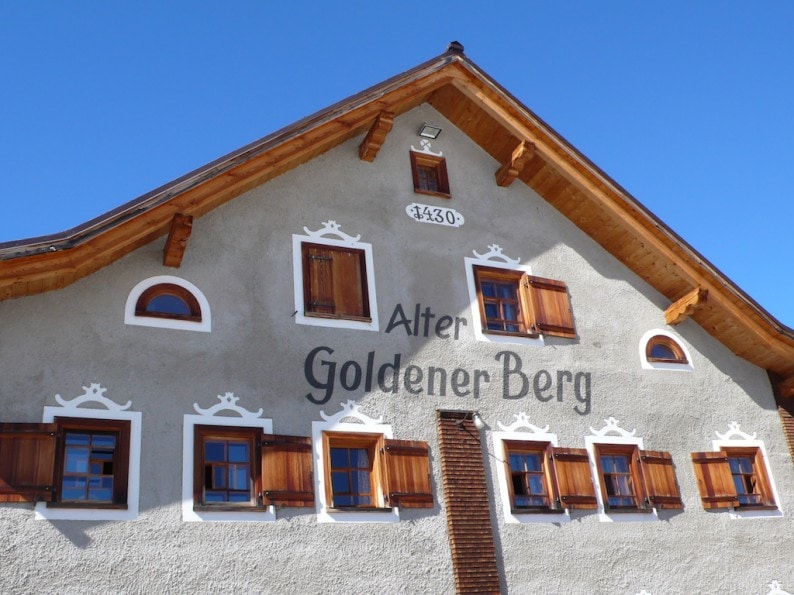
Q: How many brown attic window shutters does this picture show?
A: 2